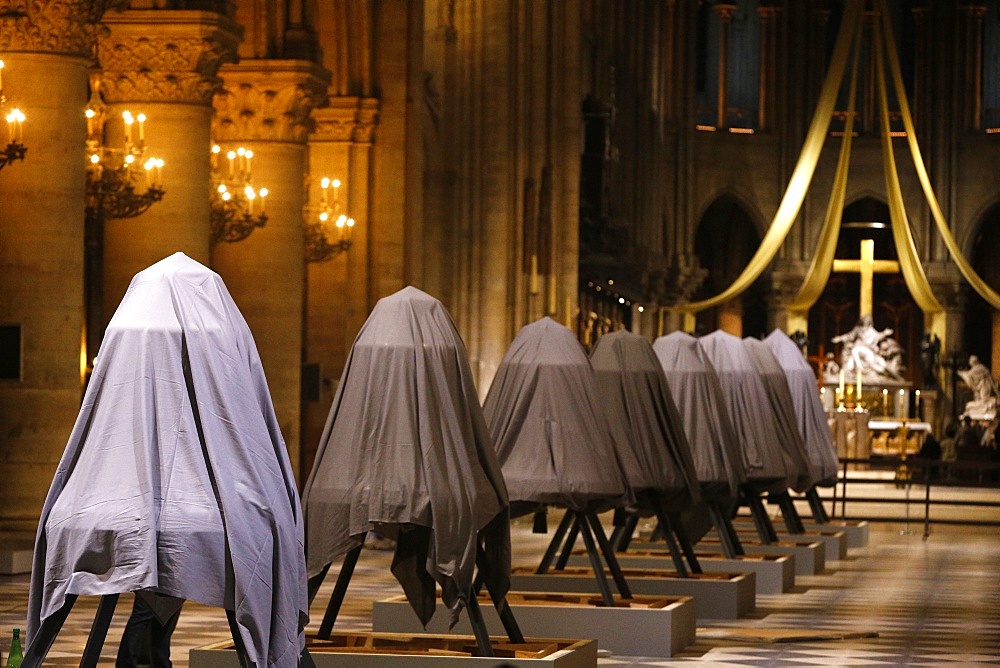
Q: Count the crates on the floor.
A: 7